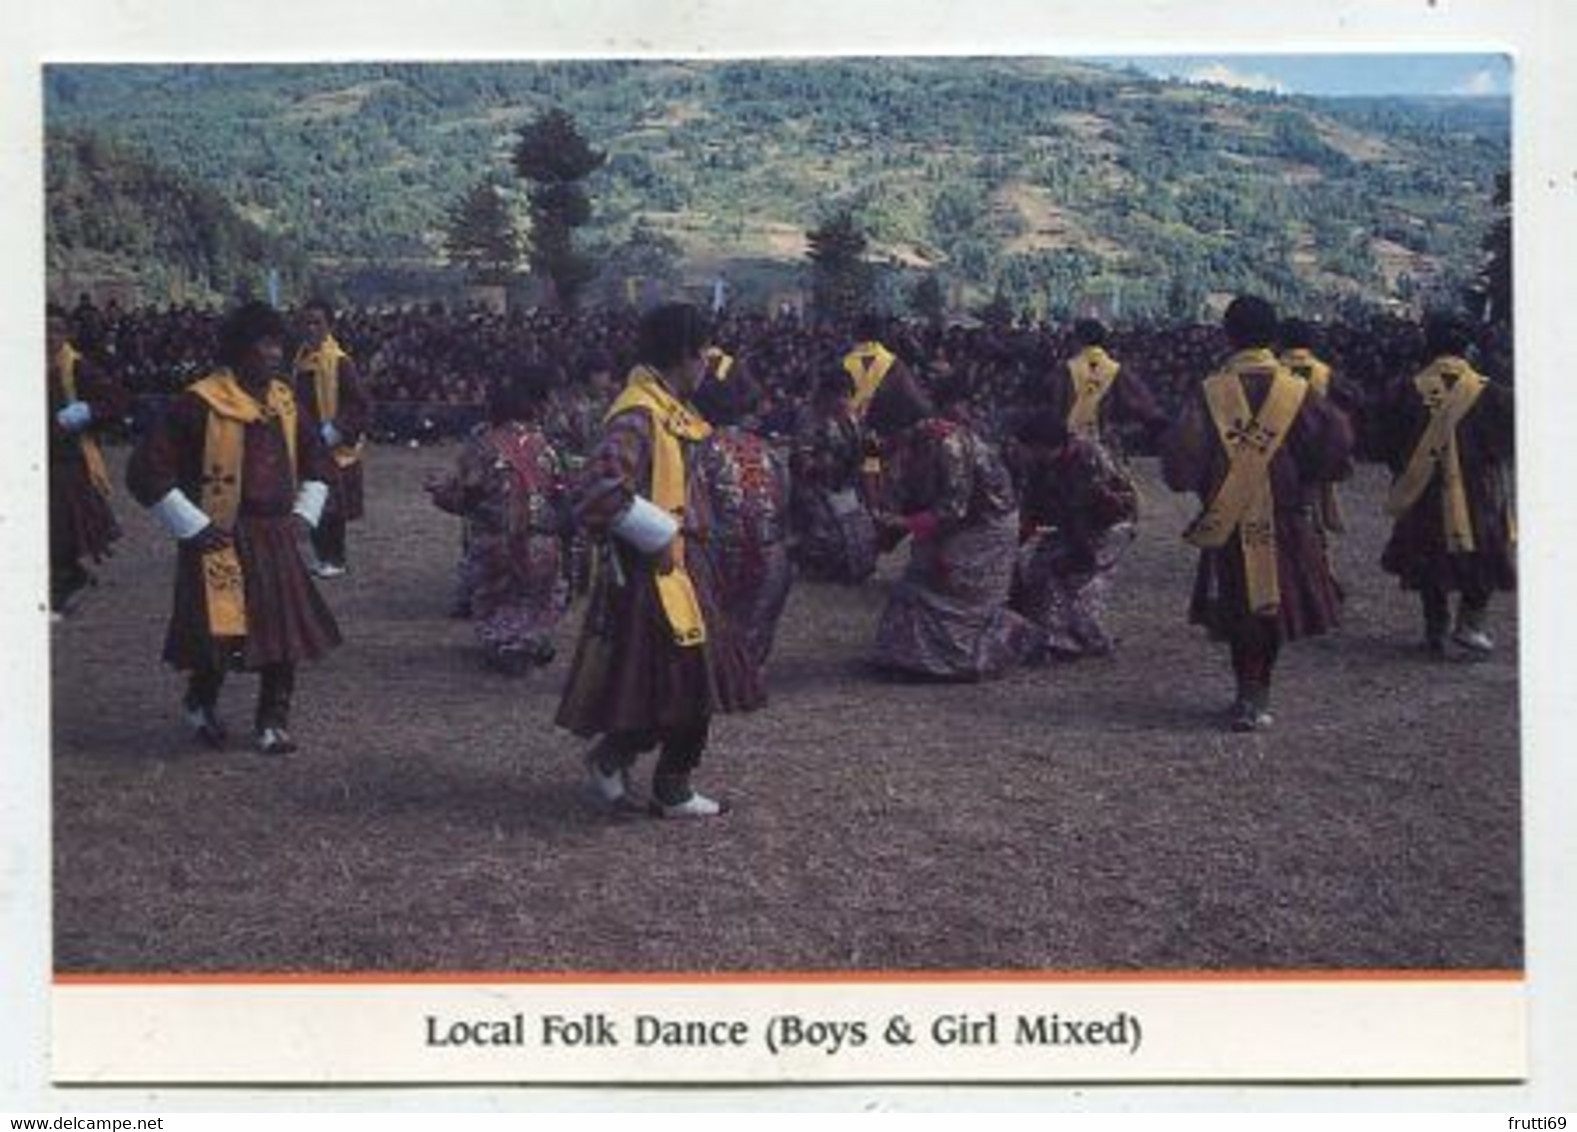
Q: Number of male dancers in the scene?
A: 10